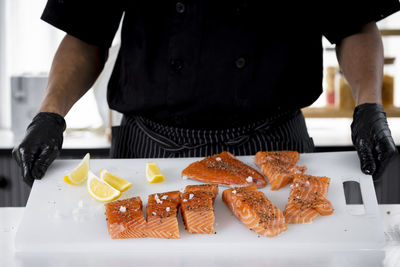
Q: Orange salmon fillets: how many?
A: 7